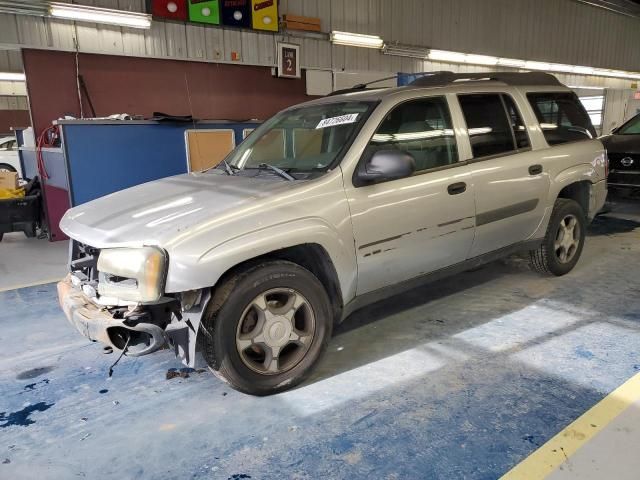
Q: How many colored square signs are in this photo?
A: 4